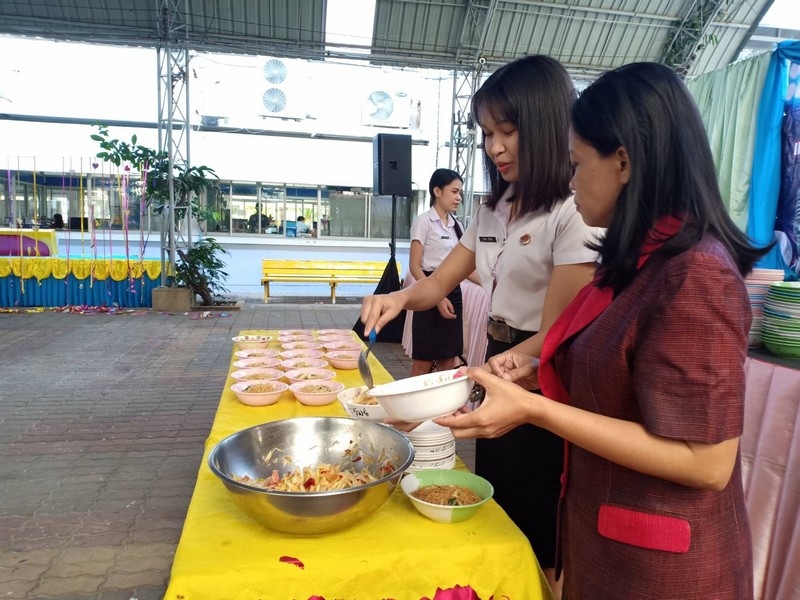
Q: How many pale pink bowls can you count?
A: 15